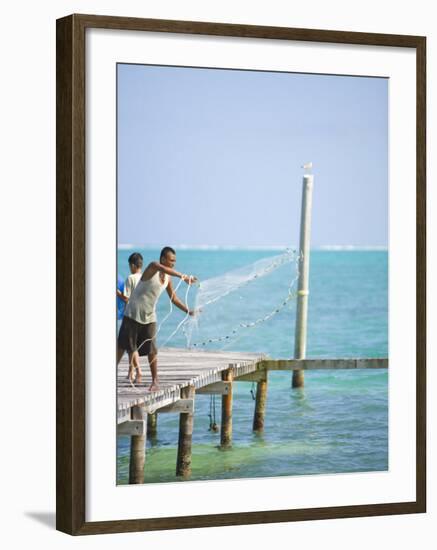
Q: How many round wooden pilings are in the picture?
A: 6